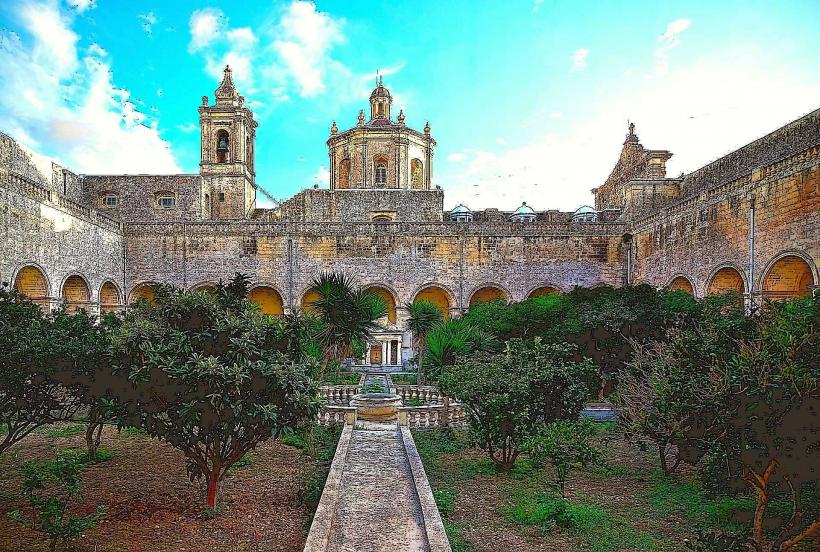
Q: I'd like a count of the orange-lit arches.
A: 14